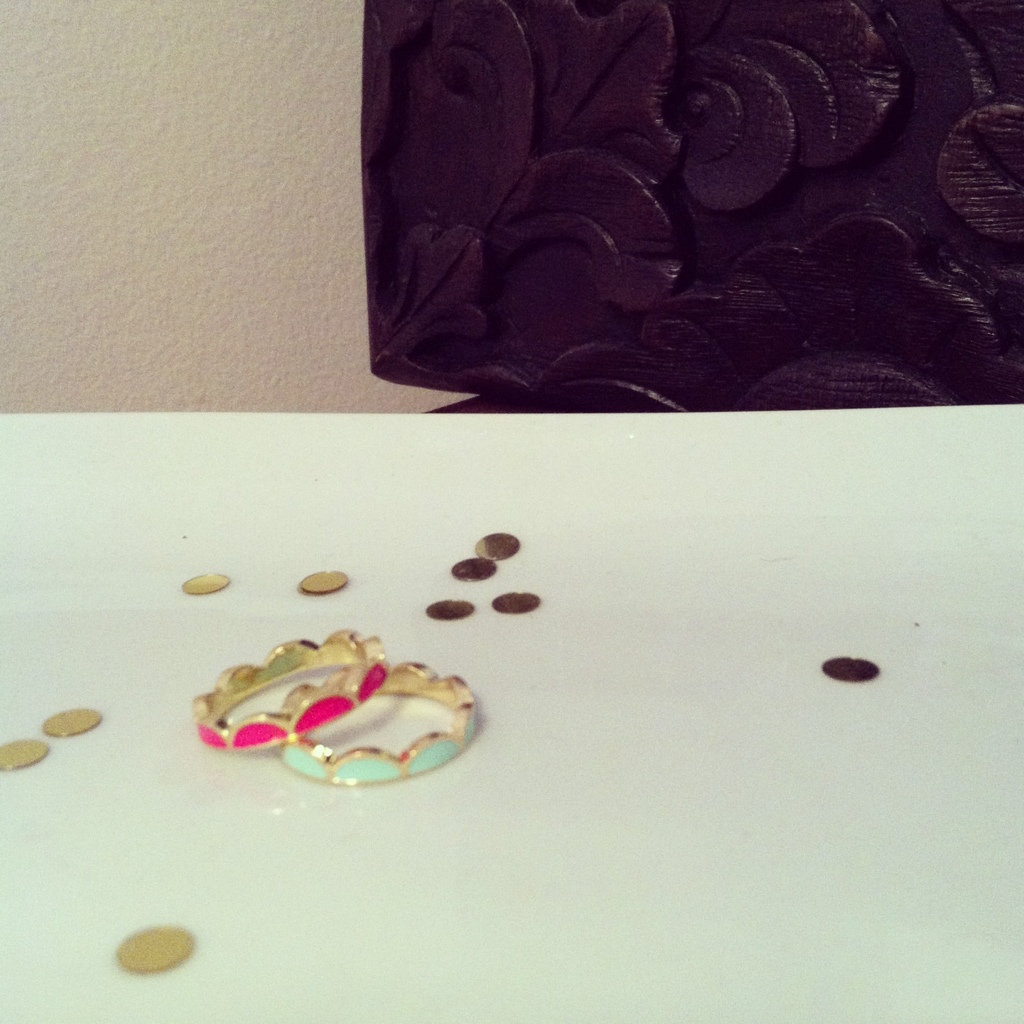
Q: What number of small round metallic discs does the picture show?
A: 10